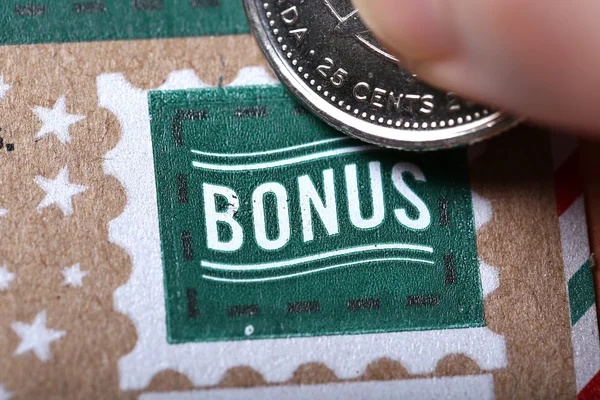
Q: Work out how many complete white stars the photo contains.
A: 4